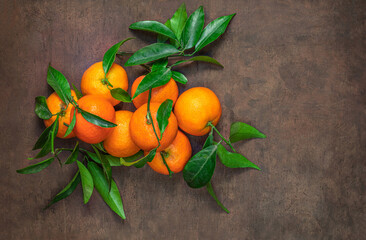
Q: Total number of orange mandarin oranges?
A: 8